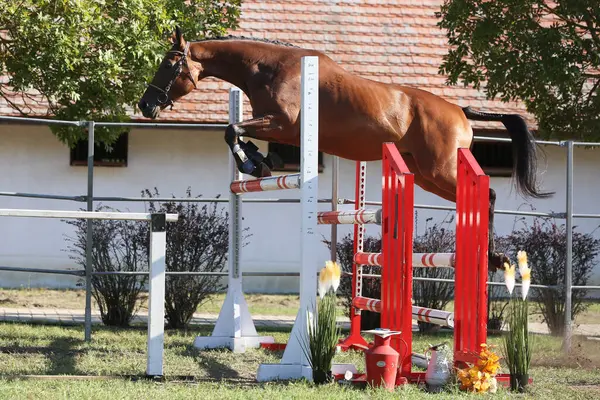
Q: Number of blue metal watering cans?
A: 0